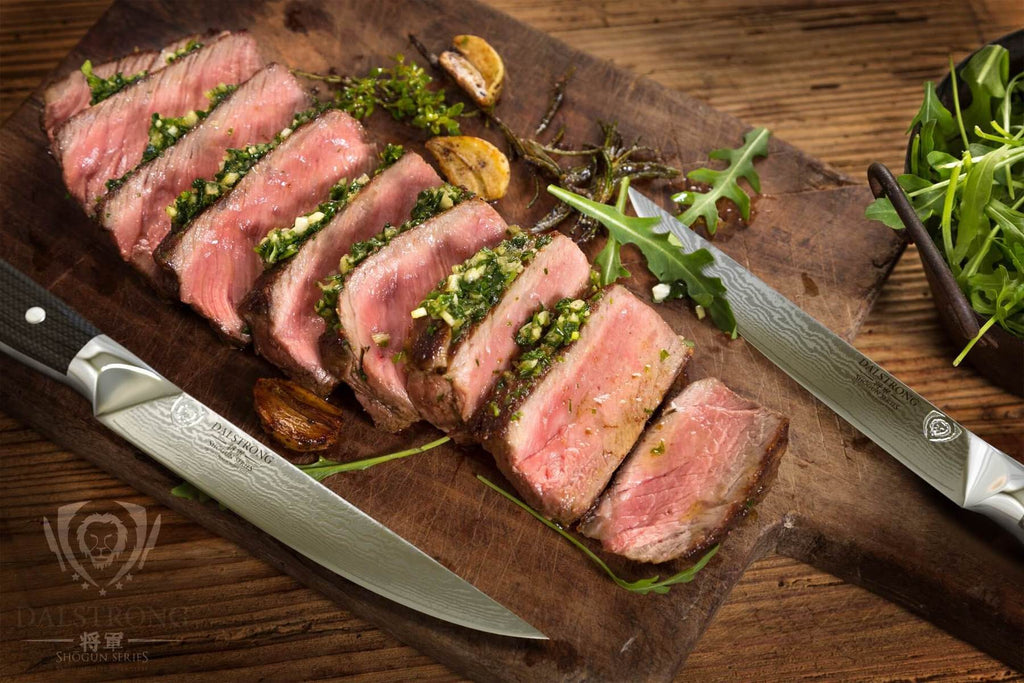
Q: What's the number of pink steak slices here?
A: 9